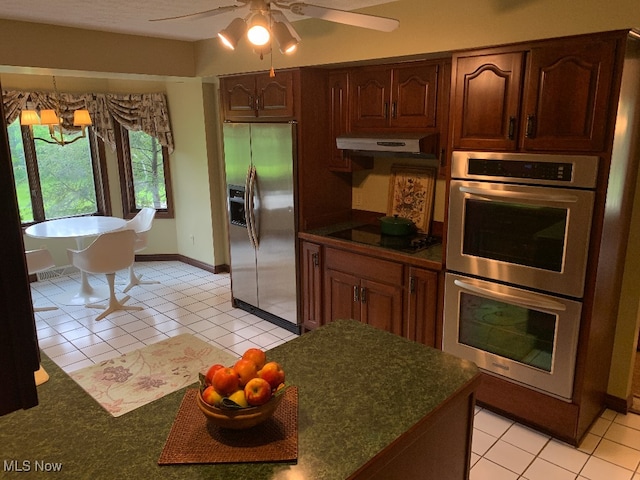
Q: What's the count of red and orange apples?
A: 7